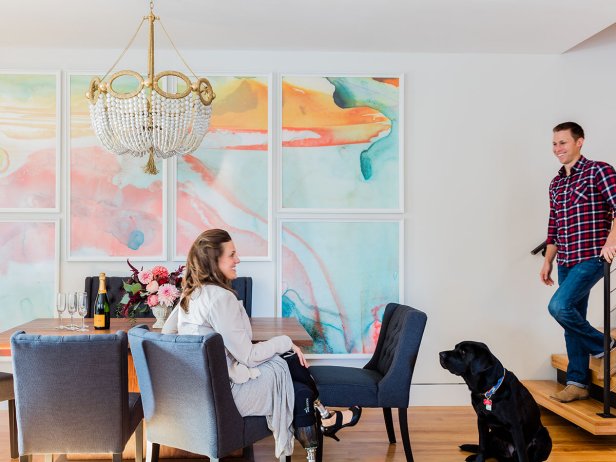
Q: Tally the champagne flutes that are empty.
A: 3